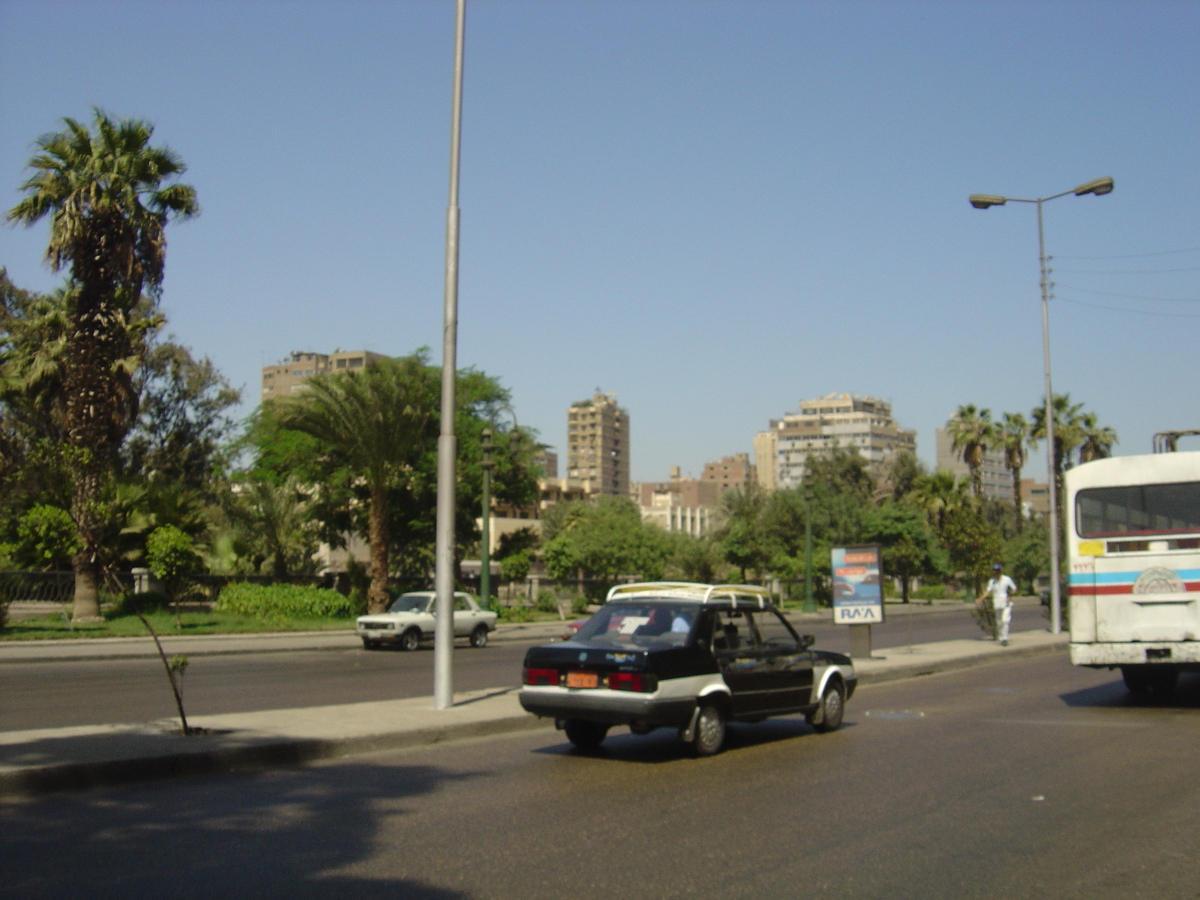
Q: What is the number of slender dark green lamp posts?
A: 2